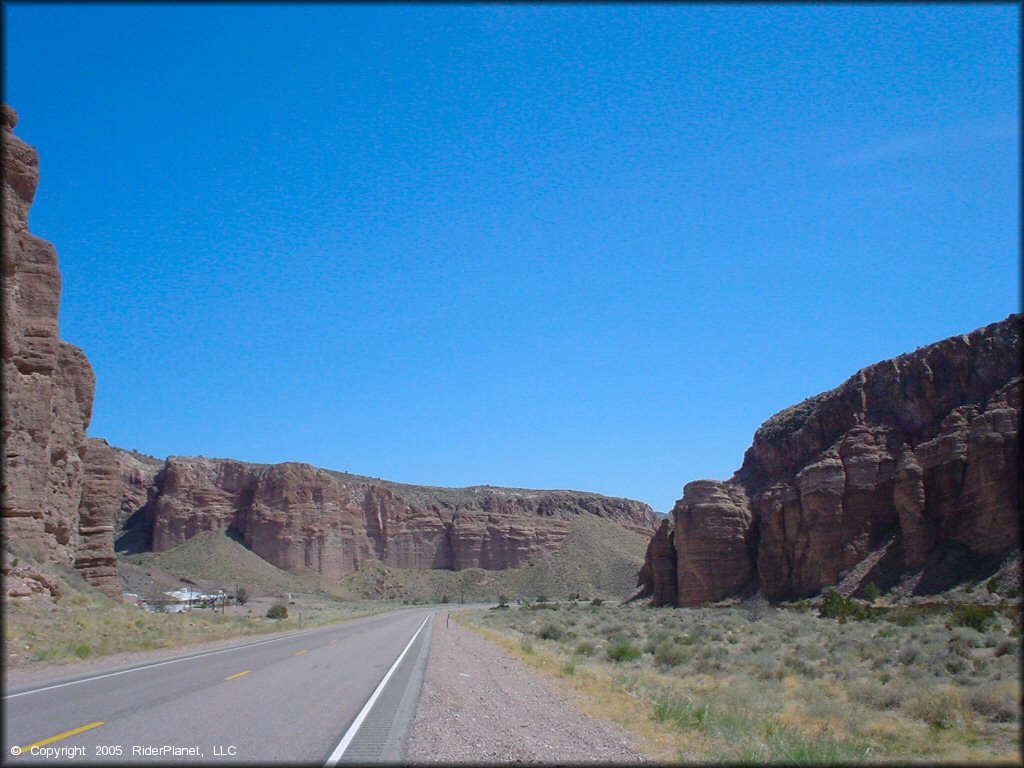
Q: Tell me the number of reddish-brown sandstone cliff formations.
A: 3